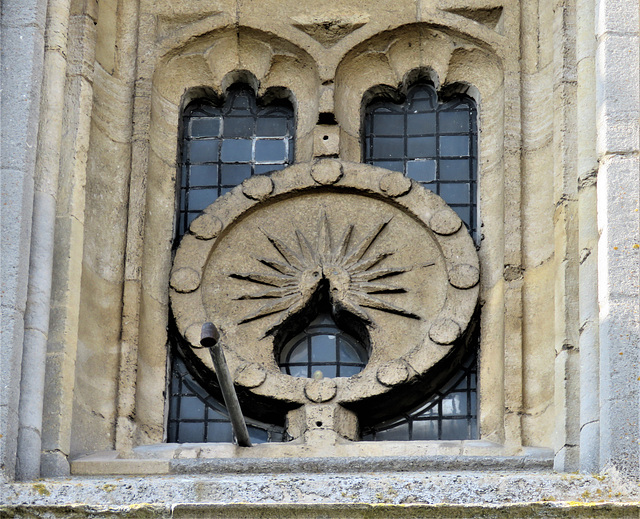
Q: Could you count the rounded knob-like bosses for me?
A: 12